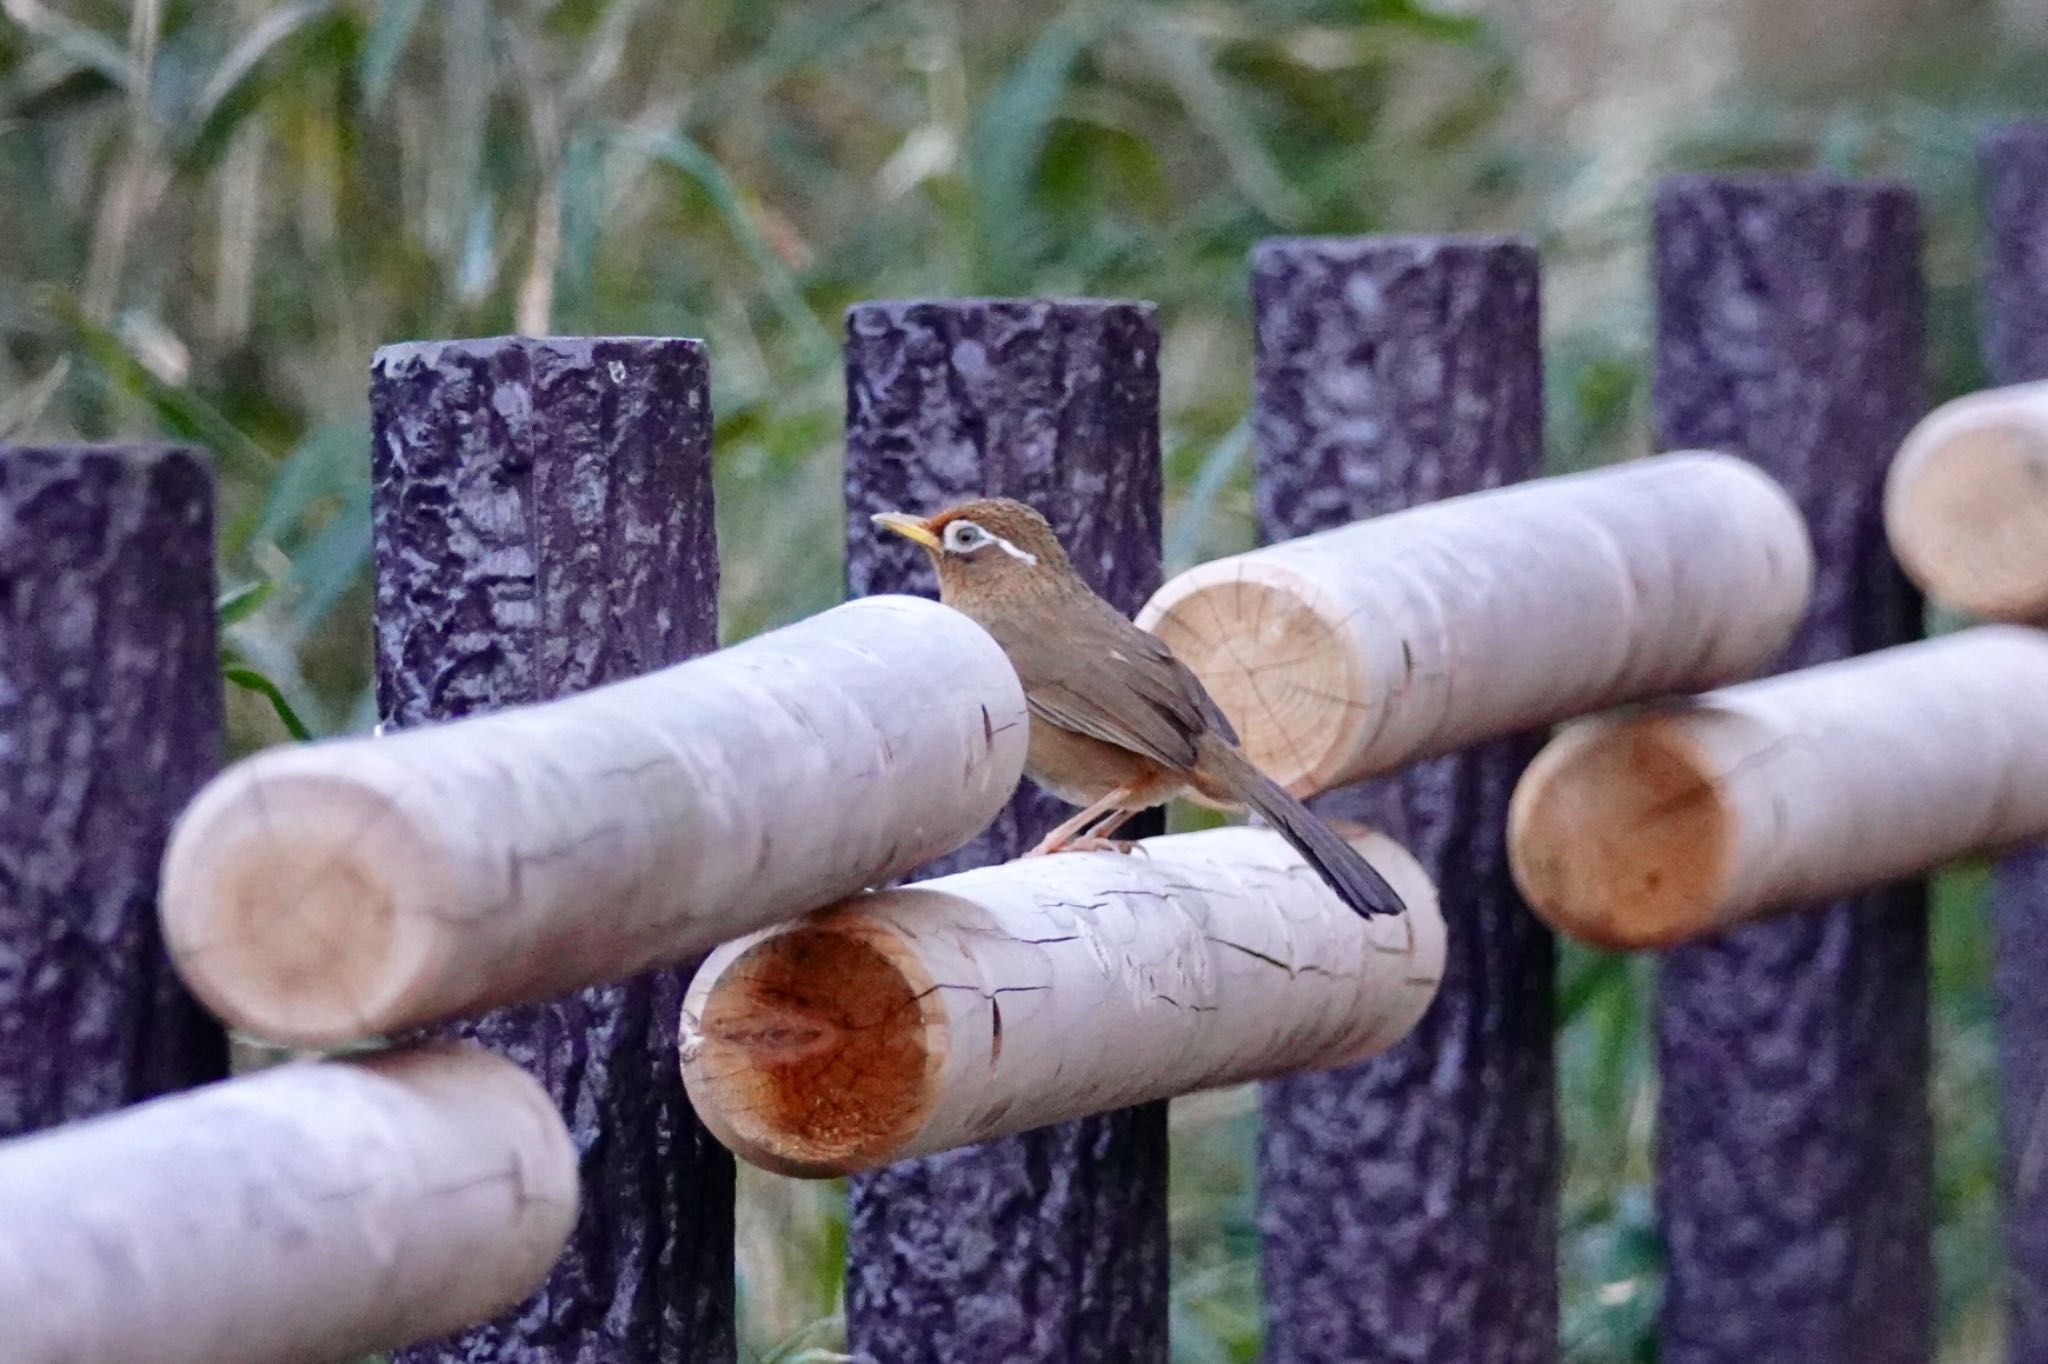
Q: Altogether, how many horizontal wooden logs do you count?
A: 6